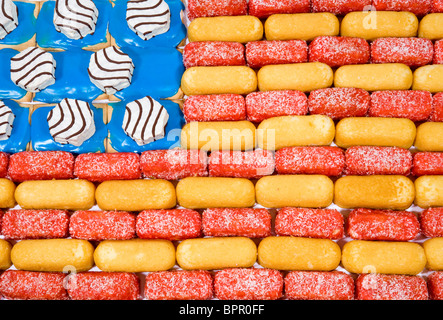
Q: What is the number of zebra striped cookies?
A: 8